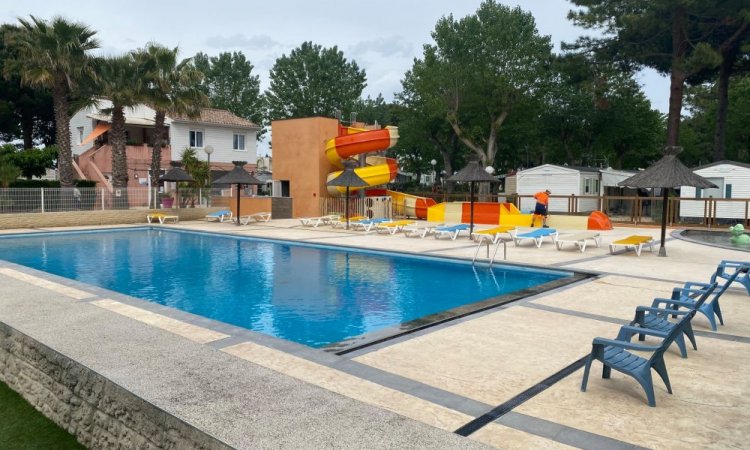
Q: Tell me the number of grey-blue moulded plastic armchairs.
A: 4